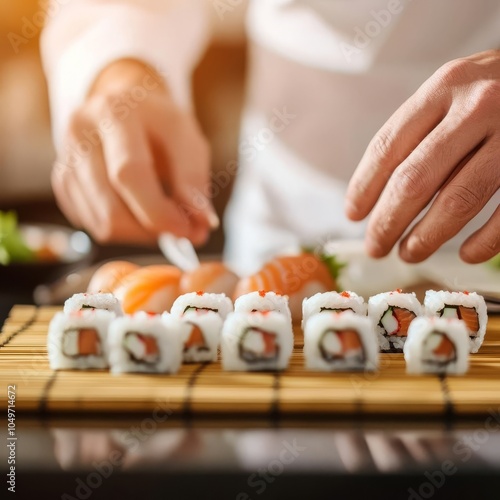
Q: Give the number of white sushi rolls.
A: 12